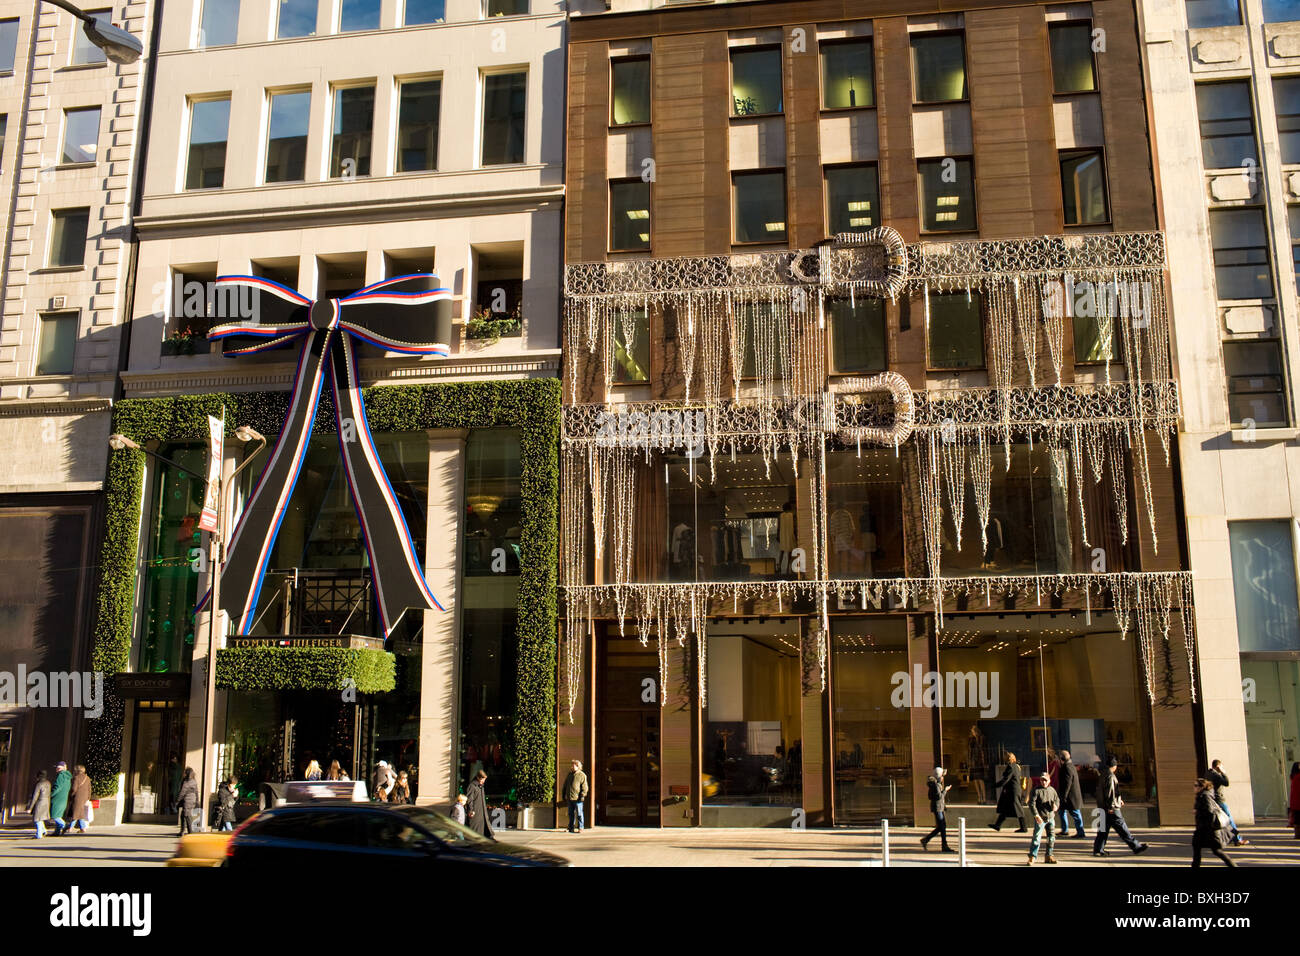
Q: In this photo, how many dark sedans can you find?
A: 1